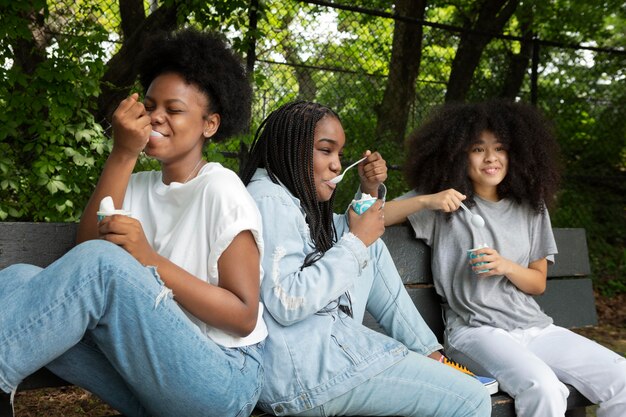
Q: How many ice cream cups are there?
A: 3